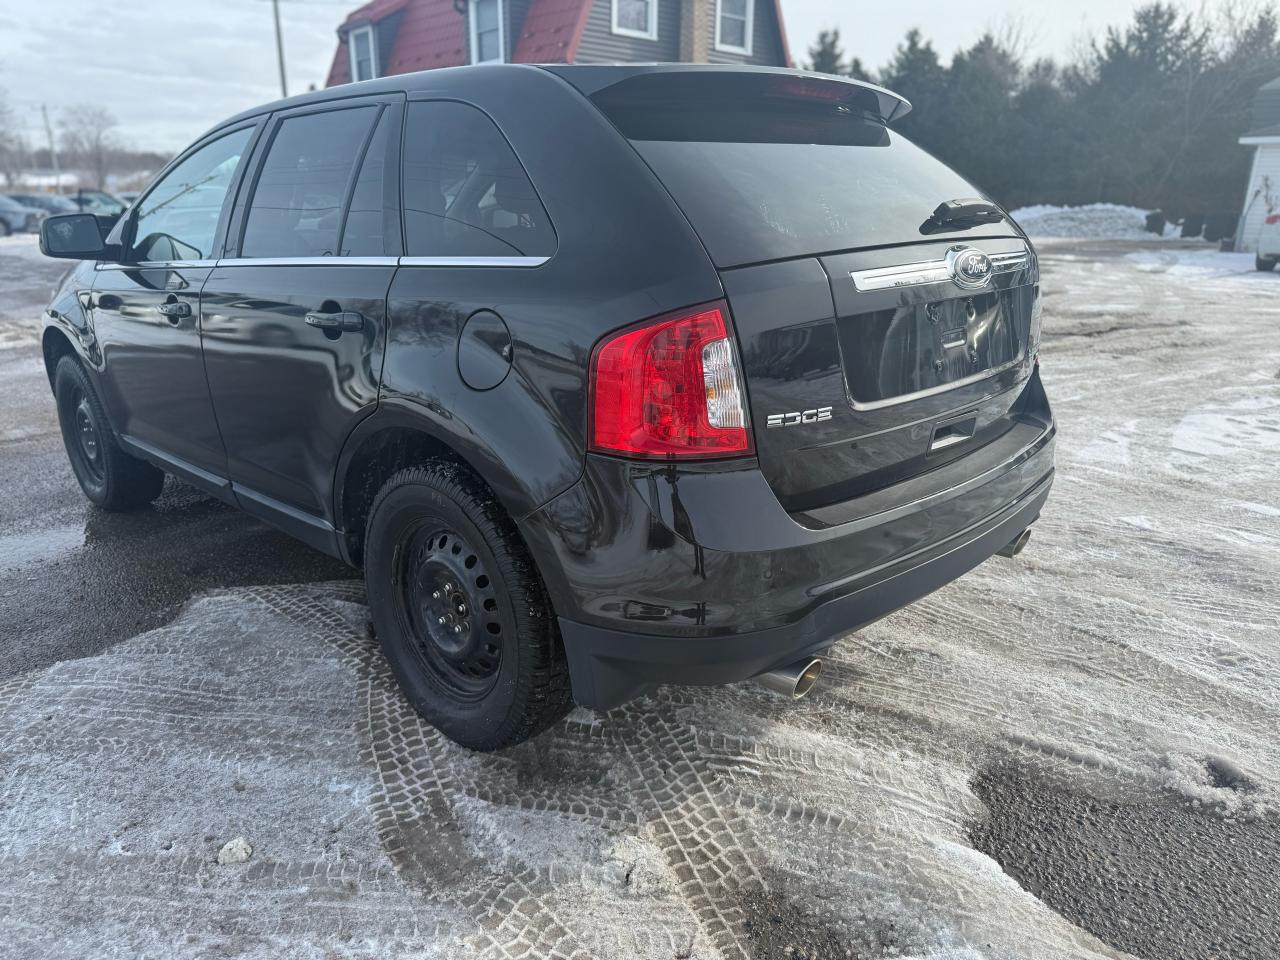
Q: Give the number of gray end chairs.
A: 0